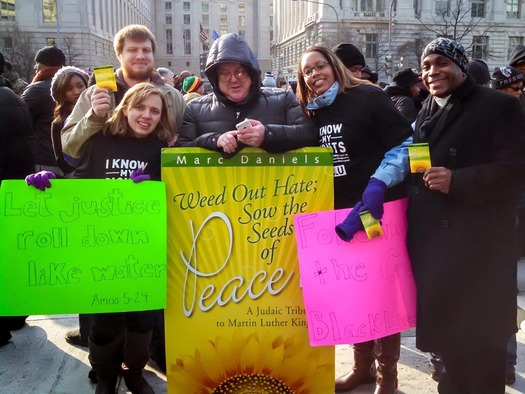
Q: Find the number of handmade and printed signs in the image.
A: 3